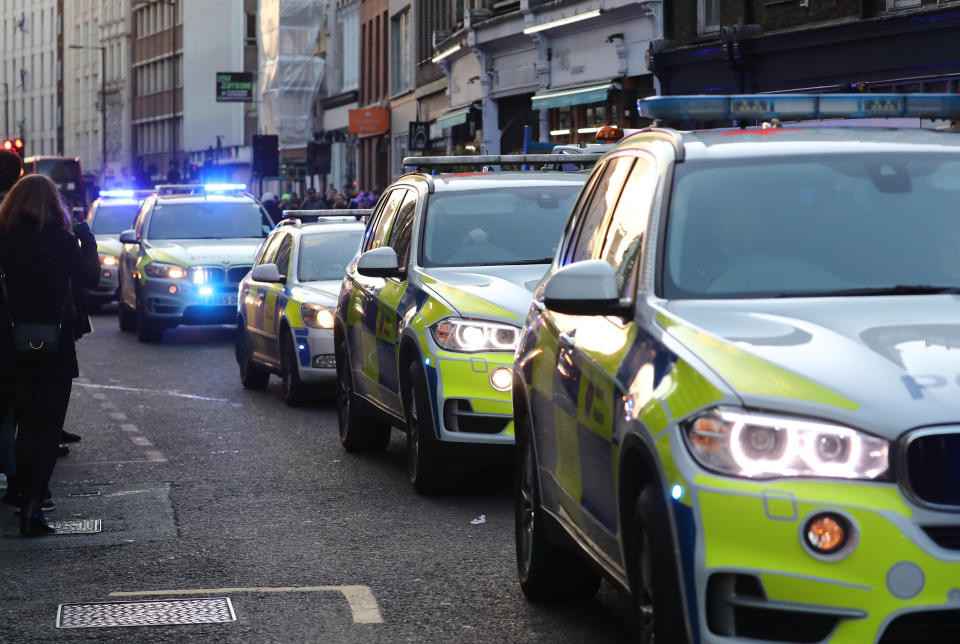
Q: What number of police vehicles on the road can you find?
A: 5